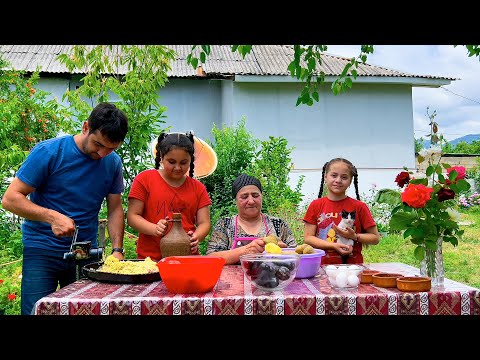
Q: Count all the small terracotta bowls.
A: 3